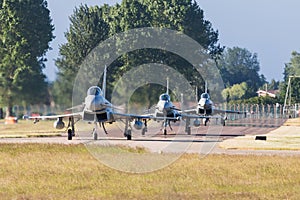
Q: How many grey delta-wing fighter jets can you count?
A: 3